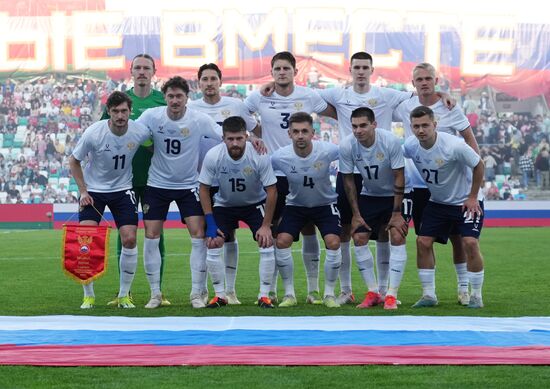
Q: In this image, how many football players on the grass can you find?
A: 11